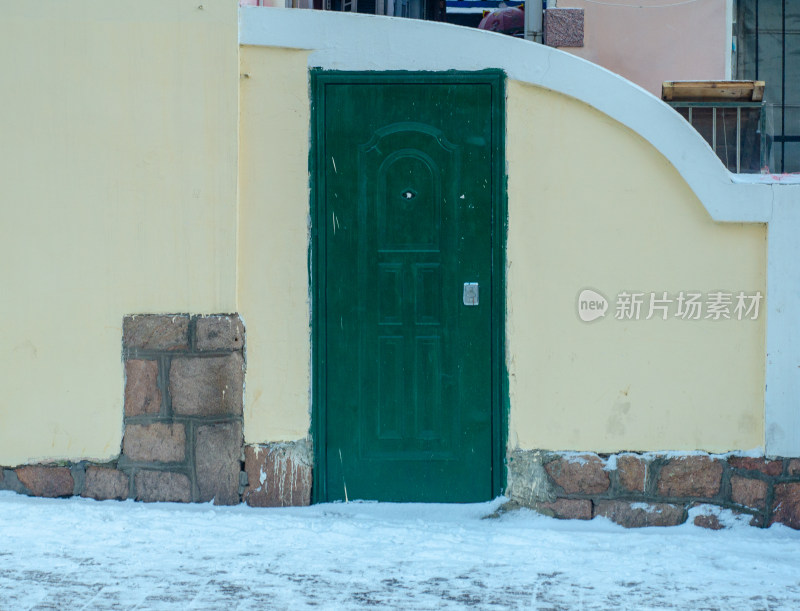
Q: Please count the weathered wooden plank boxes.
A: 1